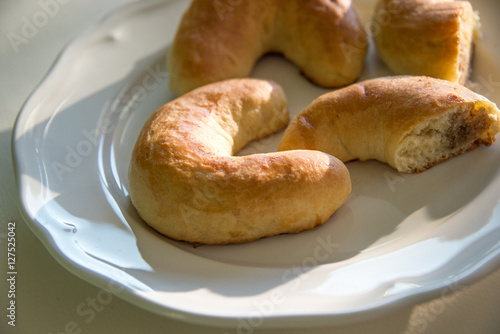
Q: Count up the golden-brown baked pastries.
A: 4